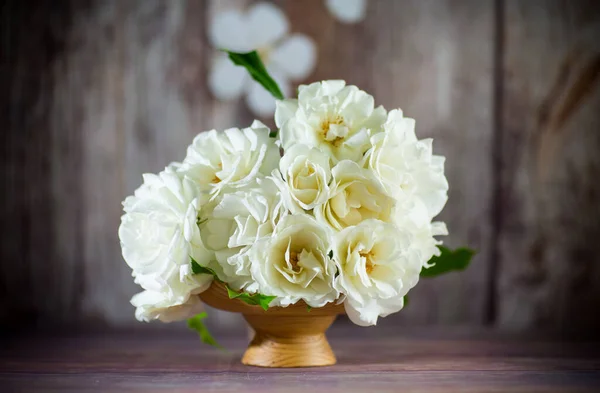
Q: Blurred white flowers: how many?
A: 2